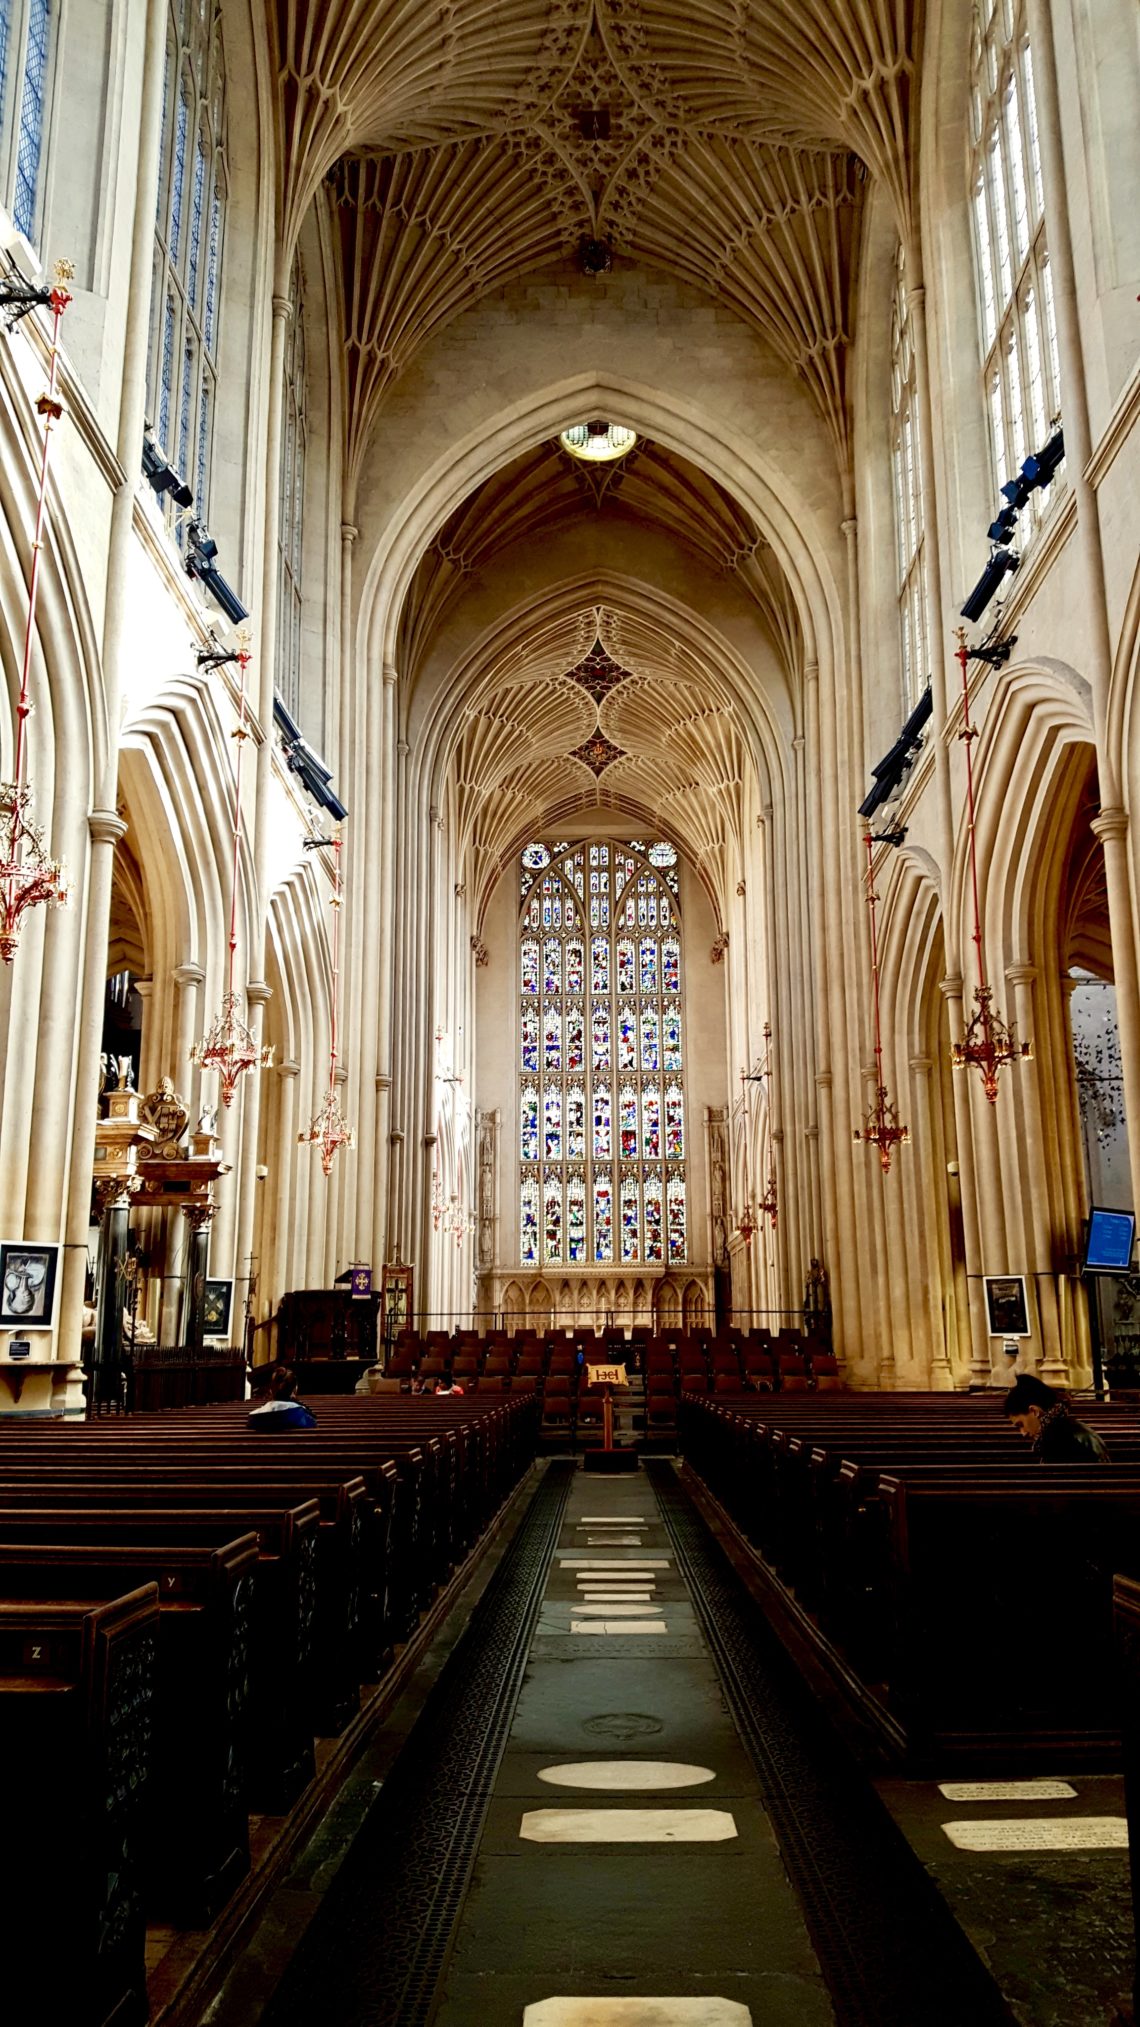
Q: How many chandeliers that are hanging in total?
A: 9